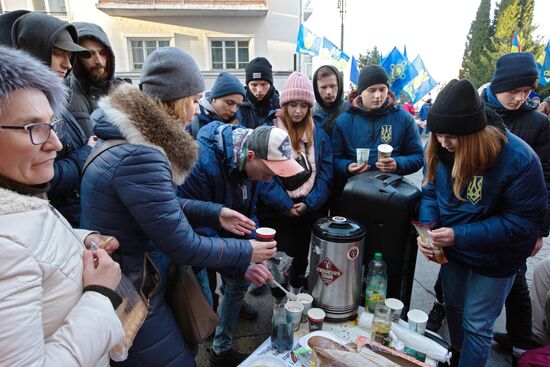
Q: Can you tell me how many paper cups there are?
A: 8